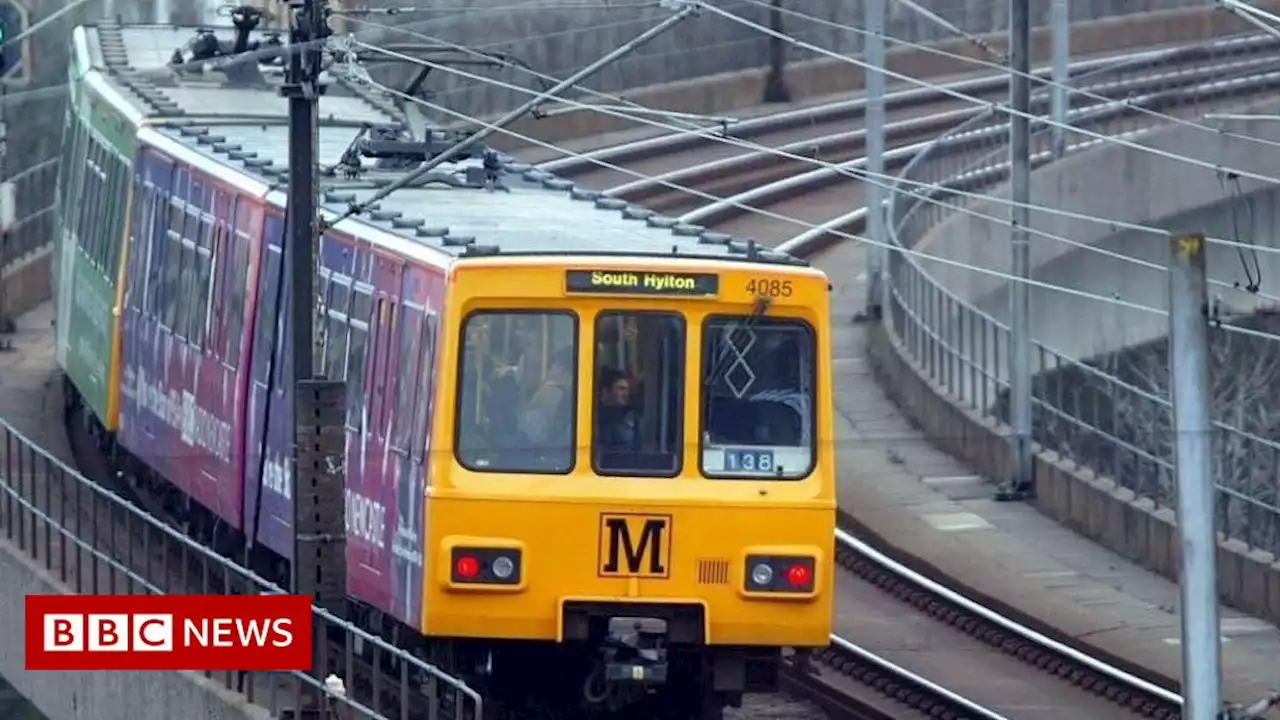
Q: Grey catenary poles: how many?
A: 4